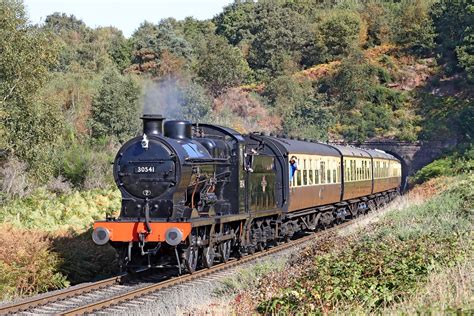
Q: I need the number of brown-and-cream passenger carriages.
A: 3